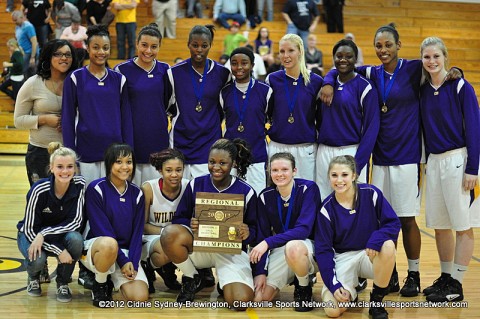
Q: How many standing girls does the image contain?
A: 9